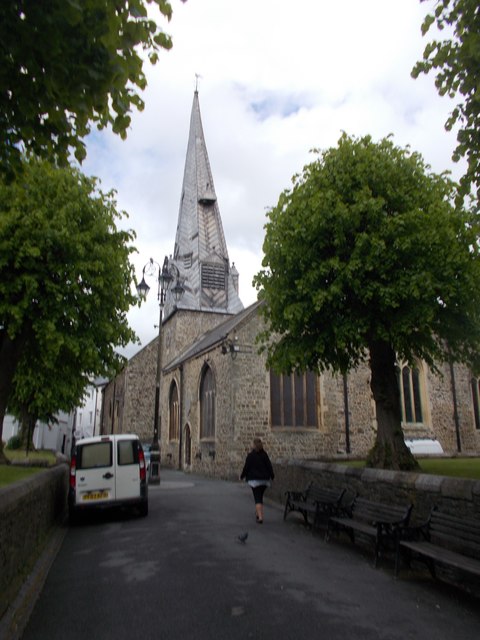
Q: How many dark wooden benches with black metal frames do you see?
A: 3